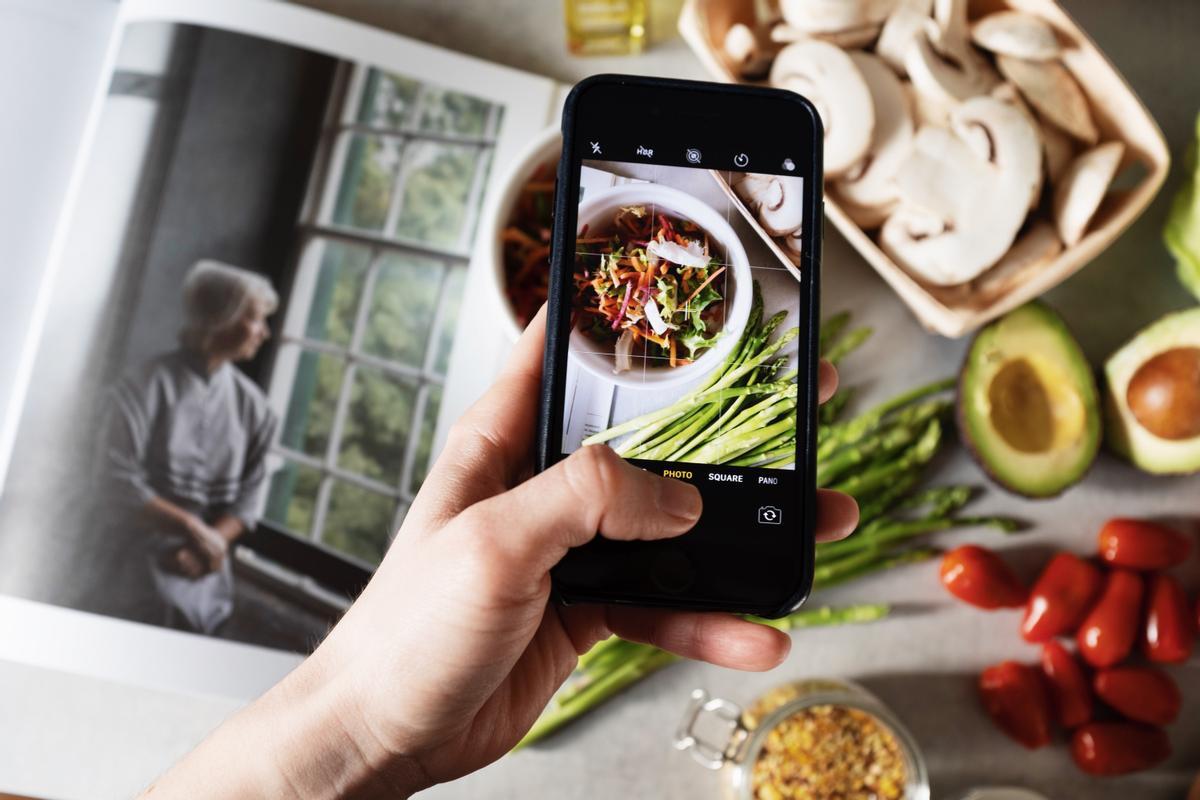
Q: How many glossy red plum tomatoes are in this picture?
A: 9